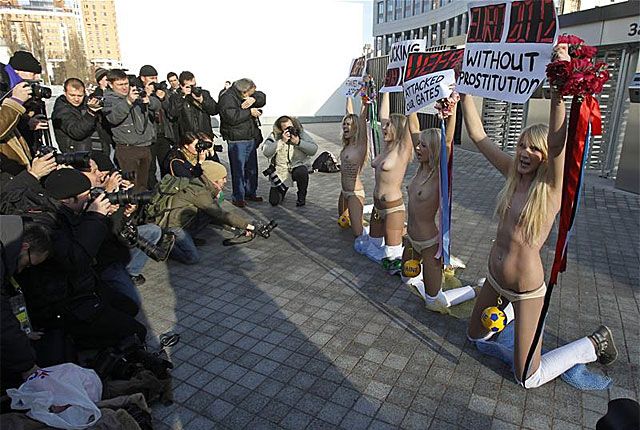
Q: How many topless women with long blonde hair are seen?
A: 4